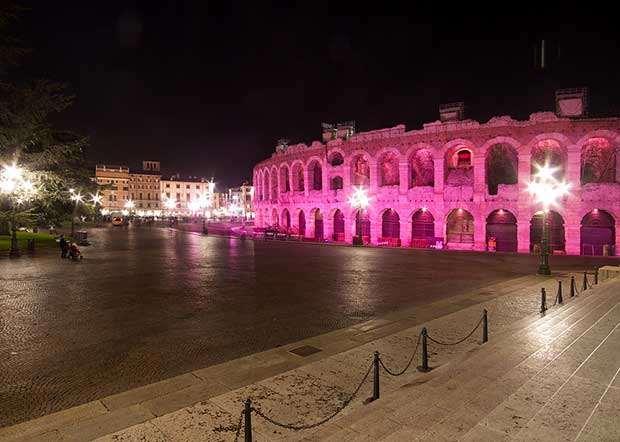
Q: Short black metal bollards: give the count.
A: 9